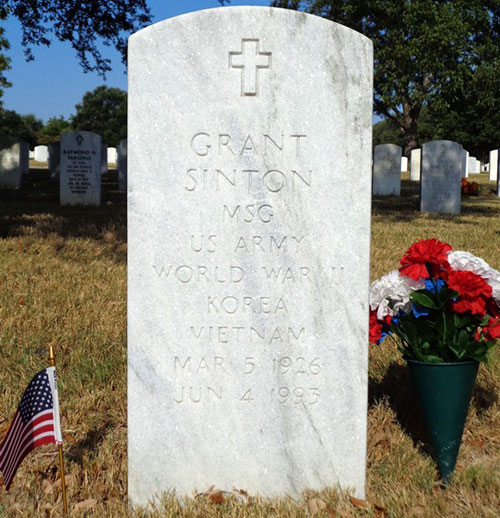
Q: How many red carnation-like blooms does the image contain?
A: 4